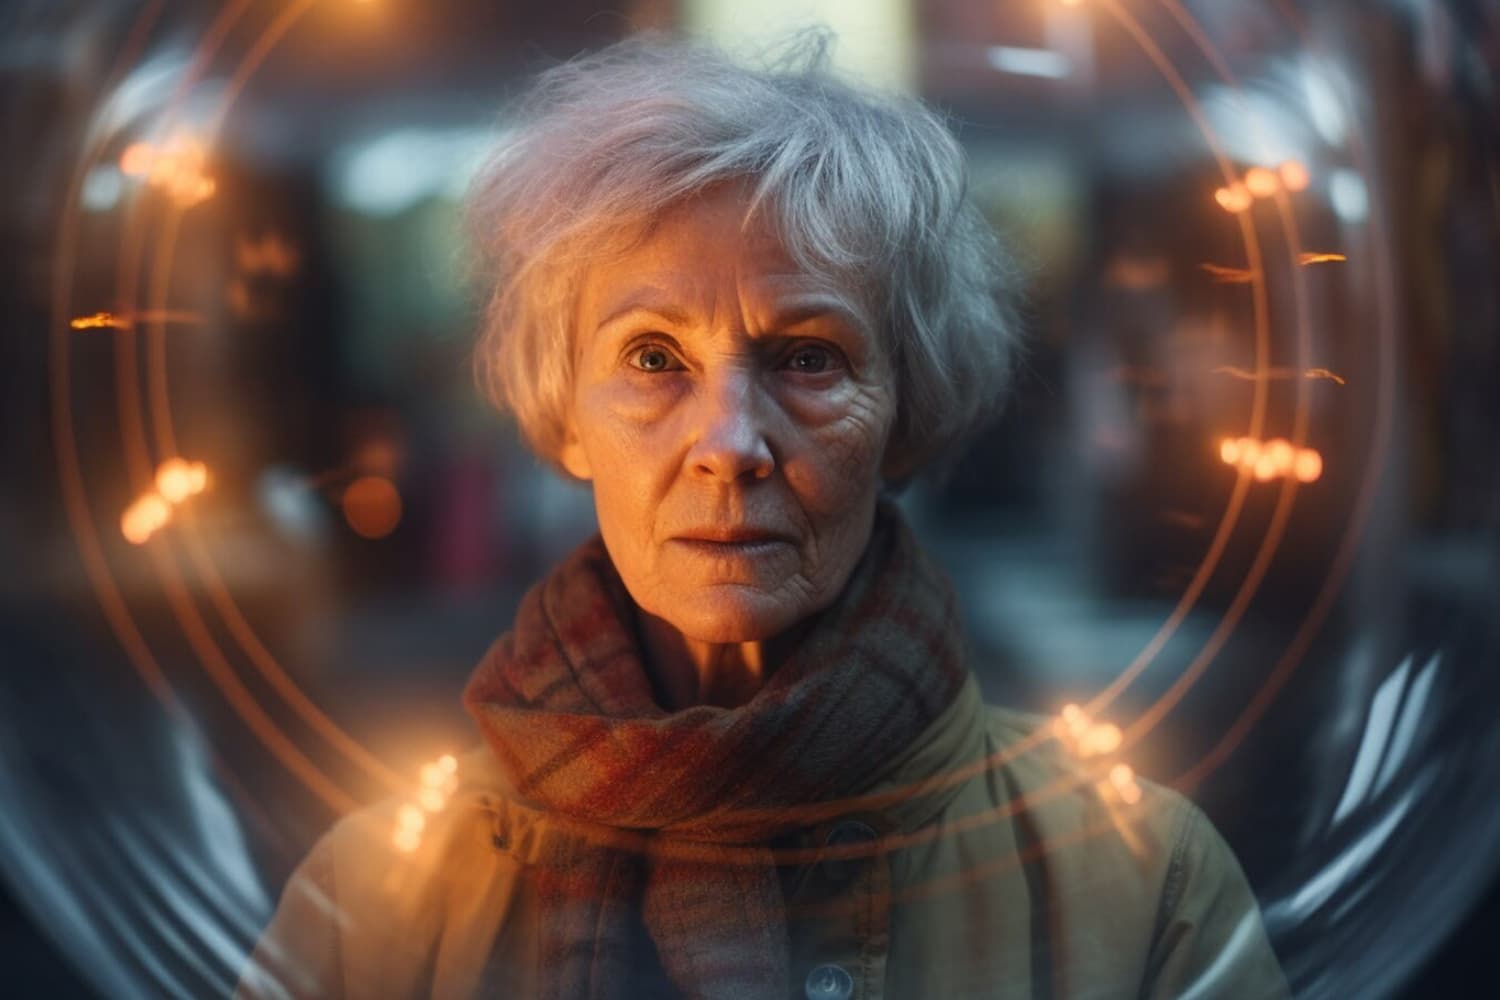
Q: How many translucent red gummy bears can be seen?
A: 0